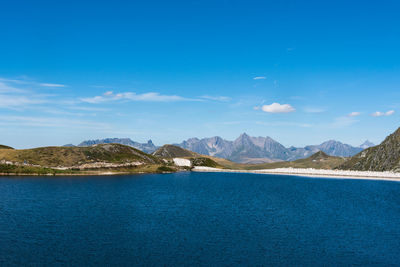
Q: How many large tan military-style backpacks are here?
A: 0